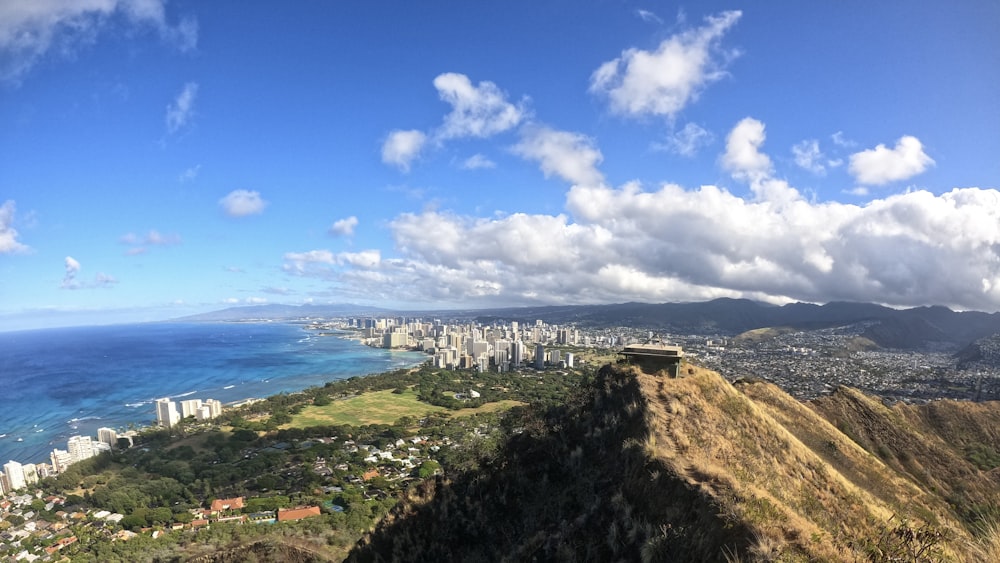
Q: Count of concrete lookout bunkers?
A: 1